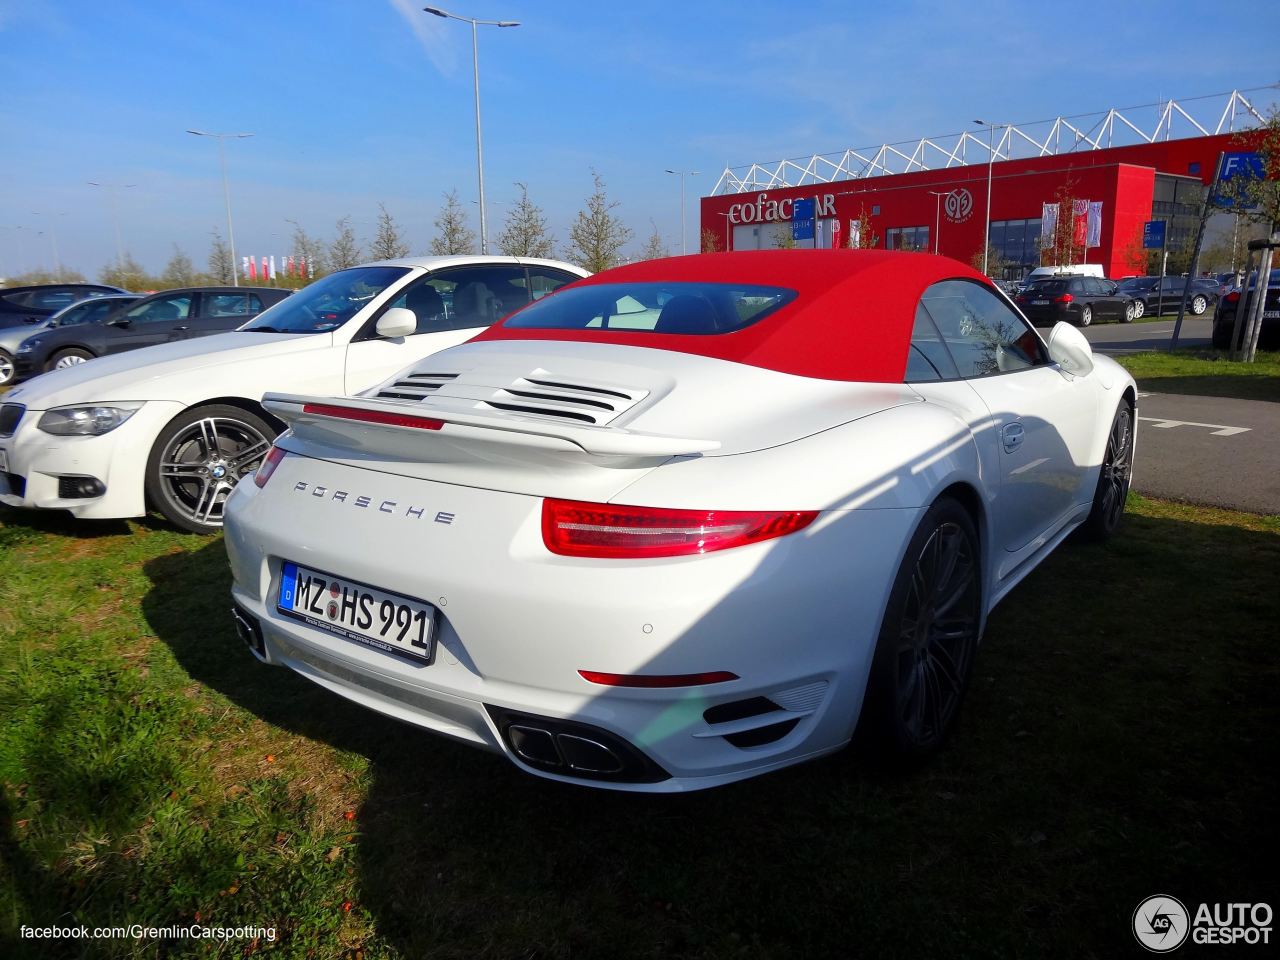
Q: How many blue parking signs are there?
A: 3